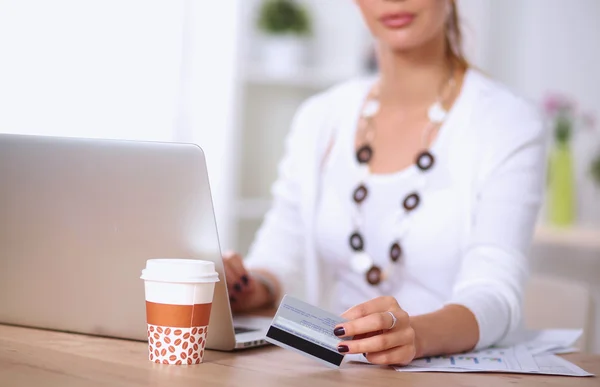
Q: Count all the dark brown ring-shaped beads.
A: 7